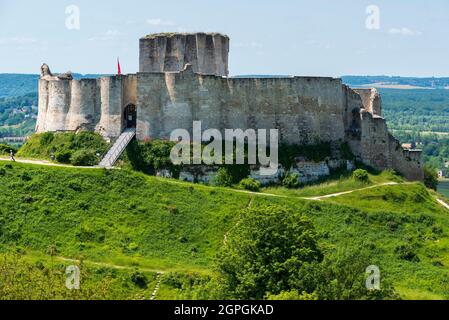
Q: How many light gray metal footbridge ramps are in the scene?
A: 1